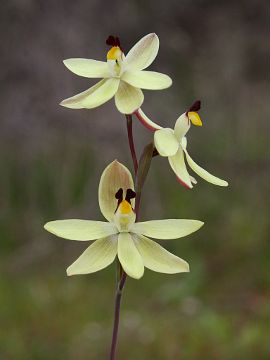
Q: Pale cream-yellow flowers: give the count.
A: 3